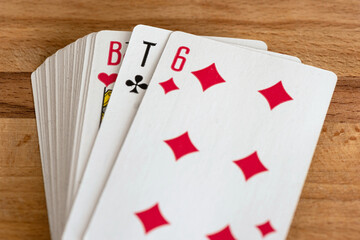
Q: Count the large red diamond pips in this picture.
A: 6